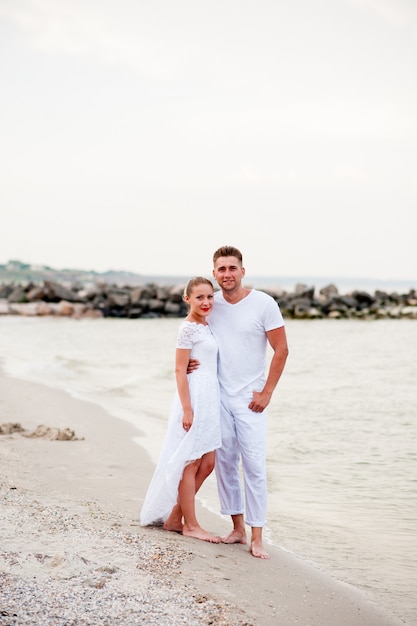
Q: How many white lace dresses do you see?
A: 1